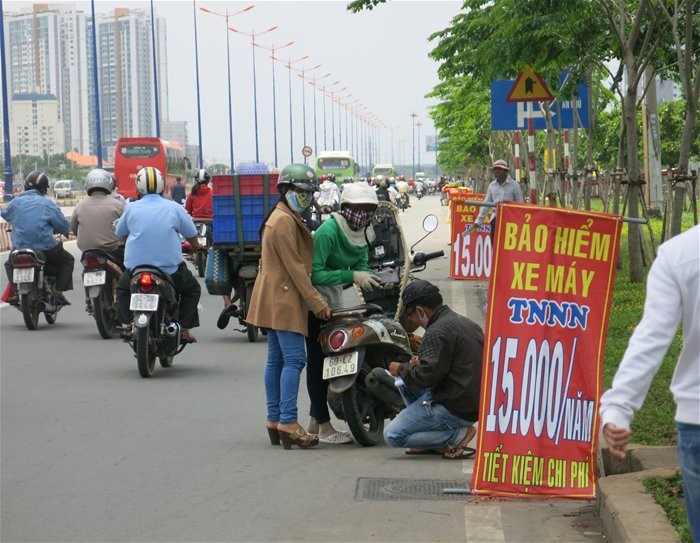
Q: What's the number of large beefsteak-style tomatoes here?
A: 0